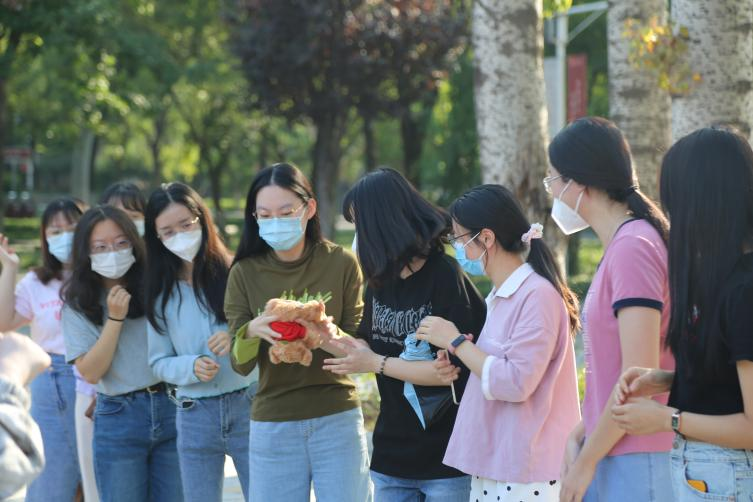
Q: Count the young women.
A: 9